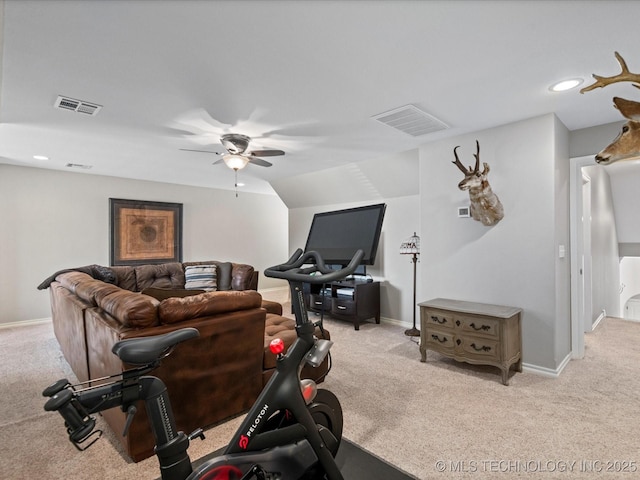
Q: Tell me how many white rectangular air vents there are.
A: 3